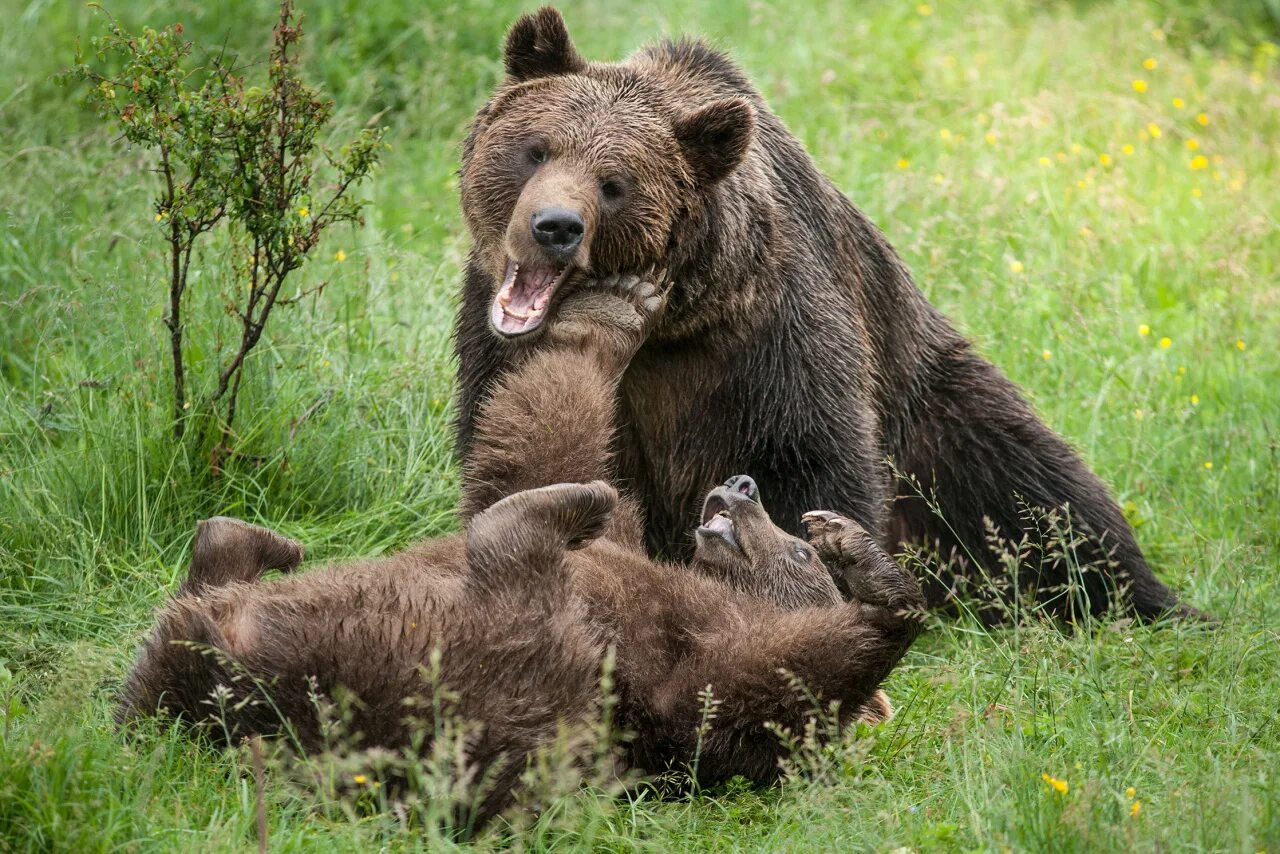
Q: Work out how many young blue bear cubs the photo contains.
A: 0